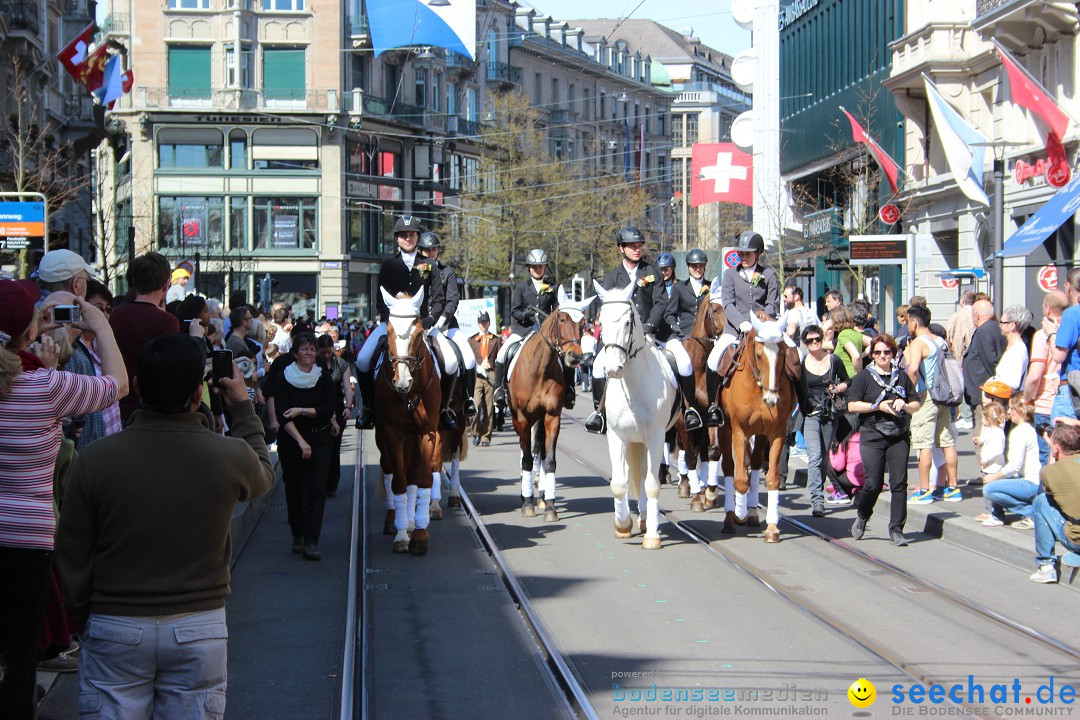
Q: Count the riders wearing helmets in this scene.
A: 7